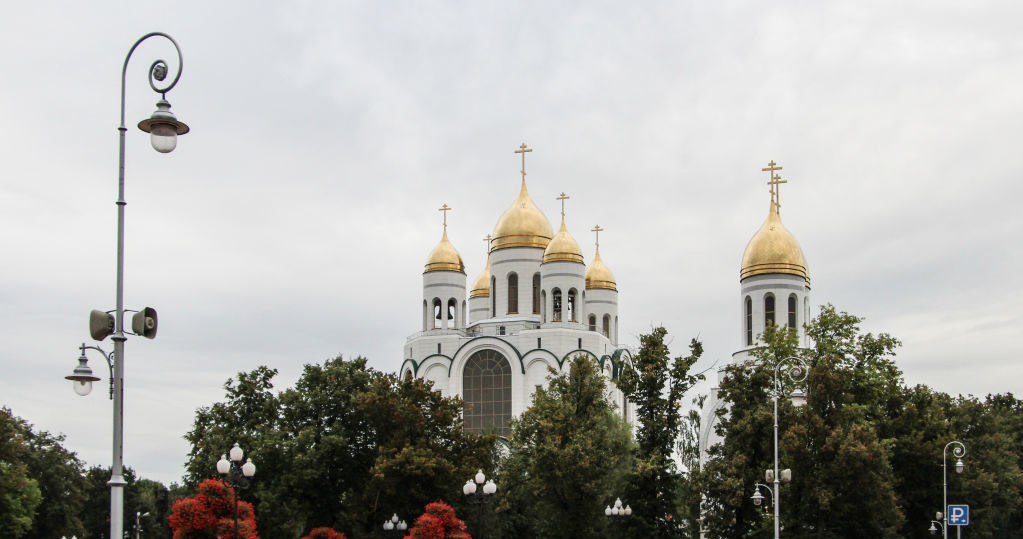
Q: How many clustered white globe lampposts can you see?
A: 4